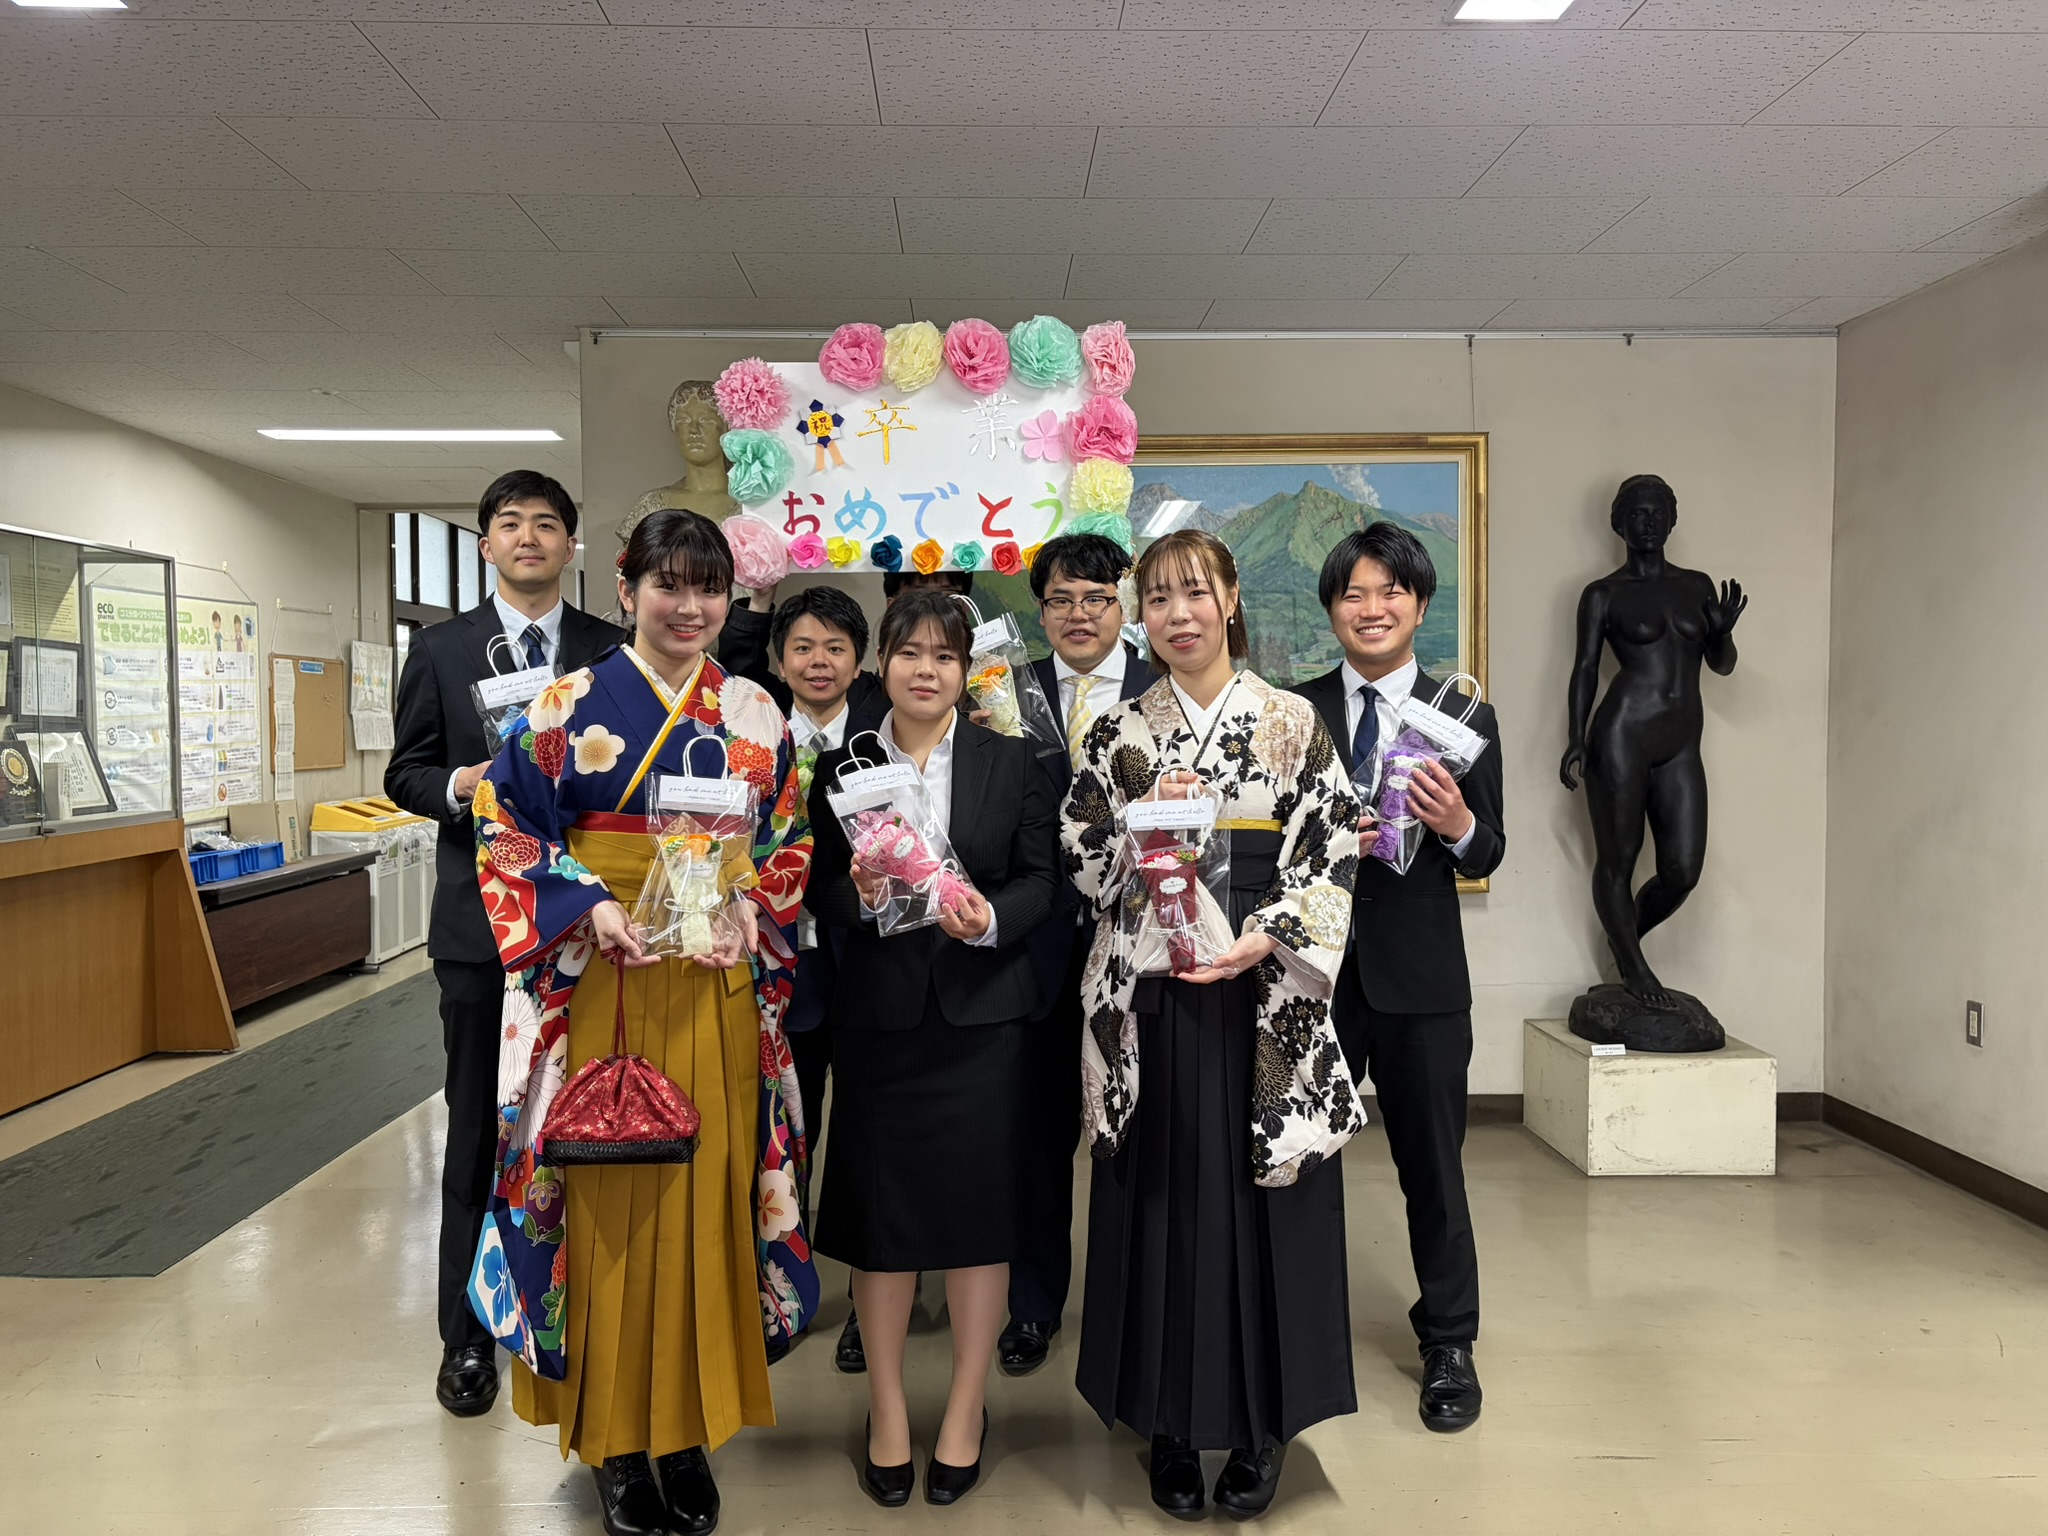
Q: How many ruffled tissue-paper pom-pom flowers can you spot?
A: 11